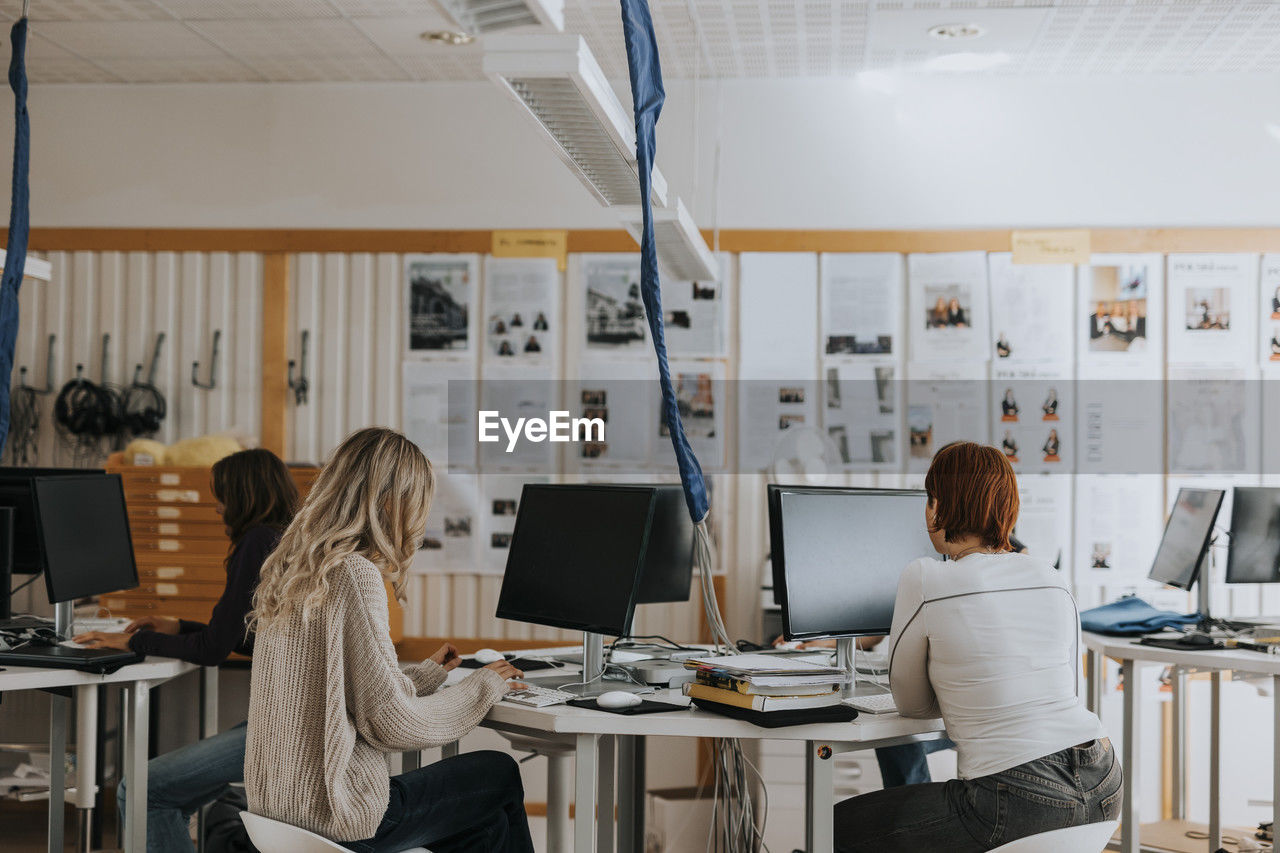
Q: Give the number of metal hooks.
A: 5